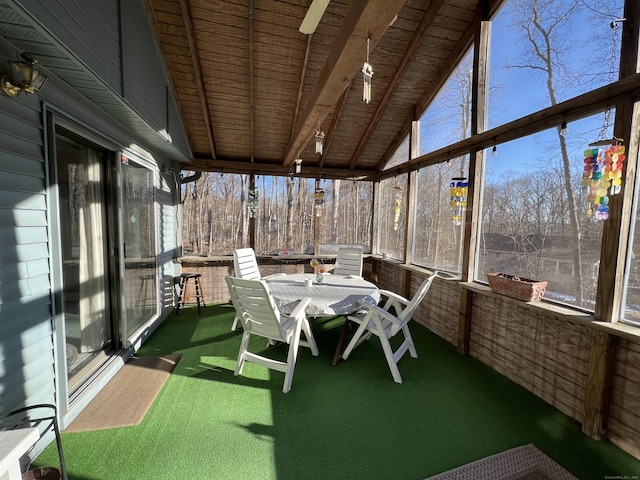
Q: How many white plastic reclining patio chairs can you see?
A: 4